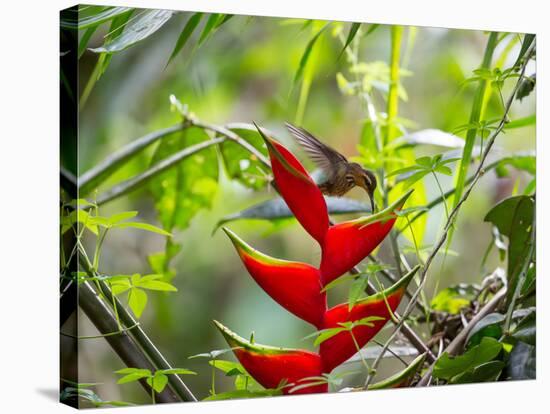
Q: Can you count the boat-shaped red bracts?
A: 5